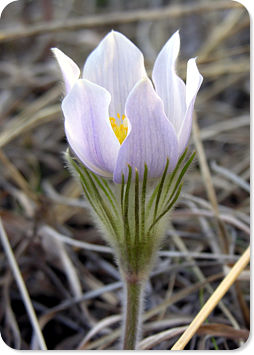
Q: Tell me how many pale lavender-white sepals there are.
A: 6